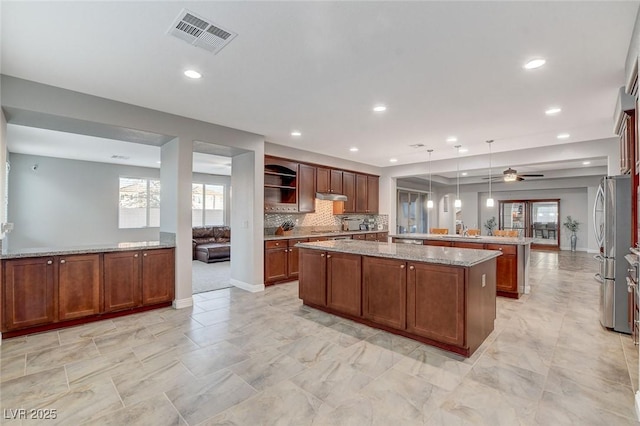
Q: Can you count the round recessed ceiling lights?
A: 12